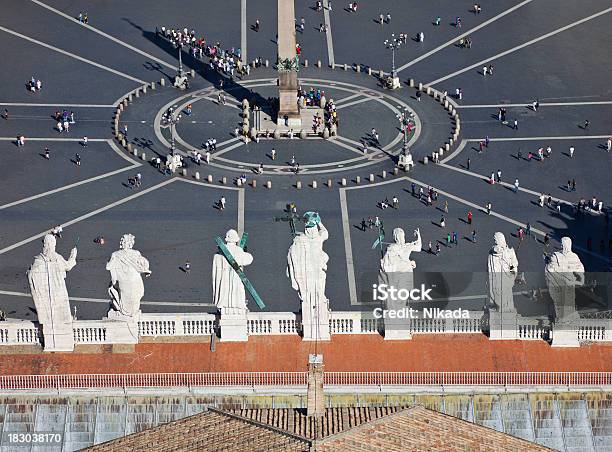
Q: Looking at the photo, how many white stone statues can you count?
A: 7